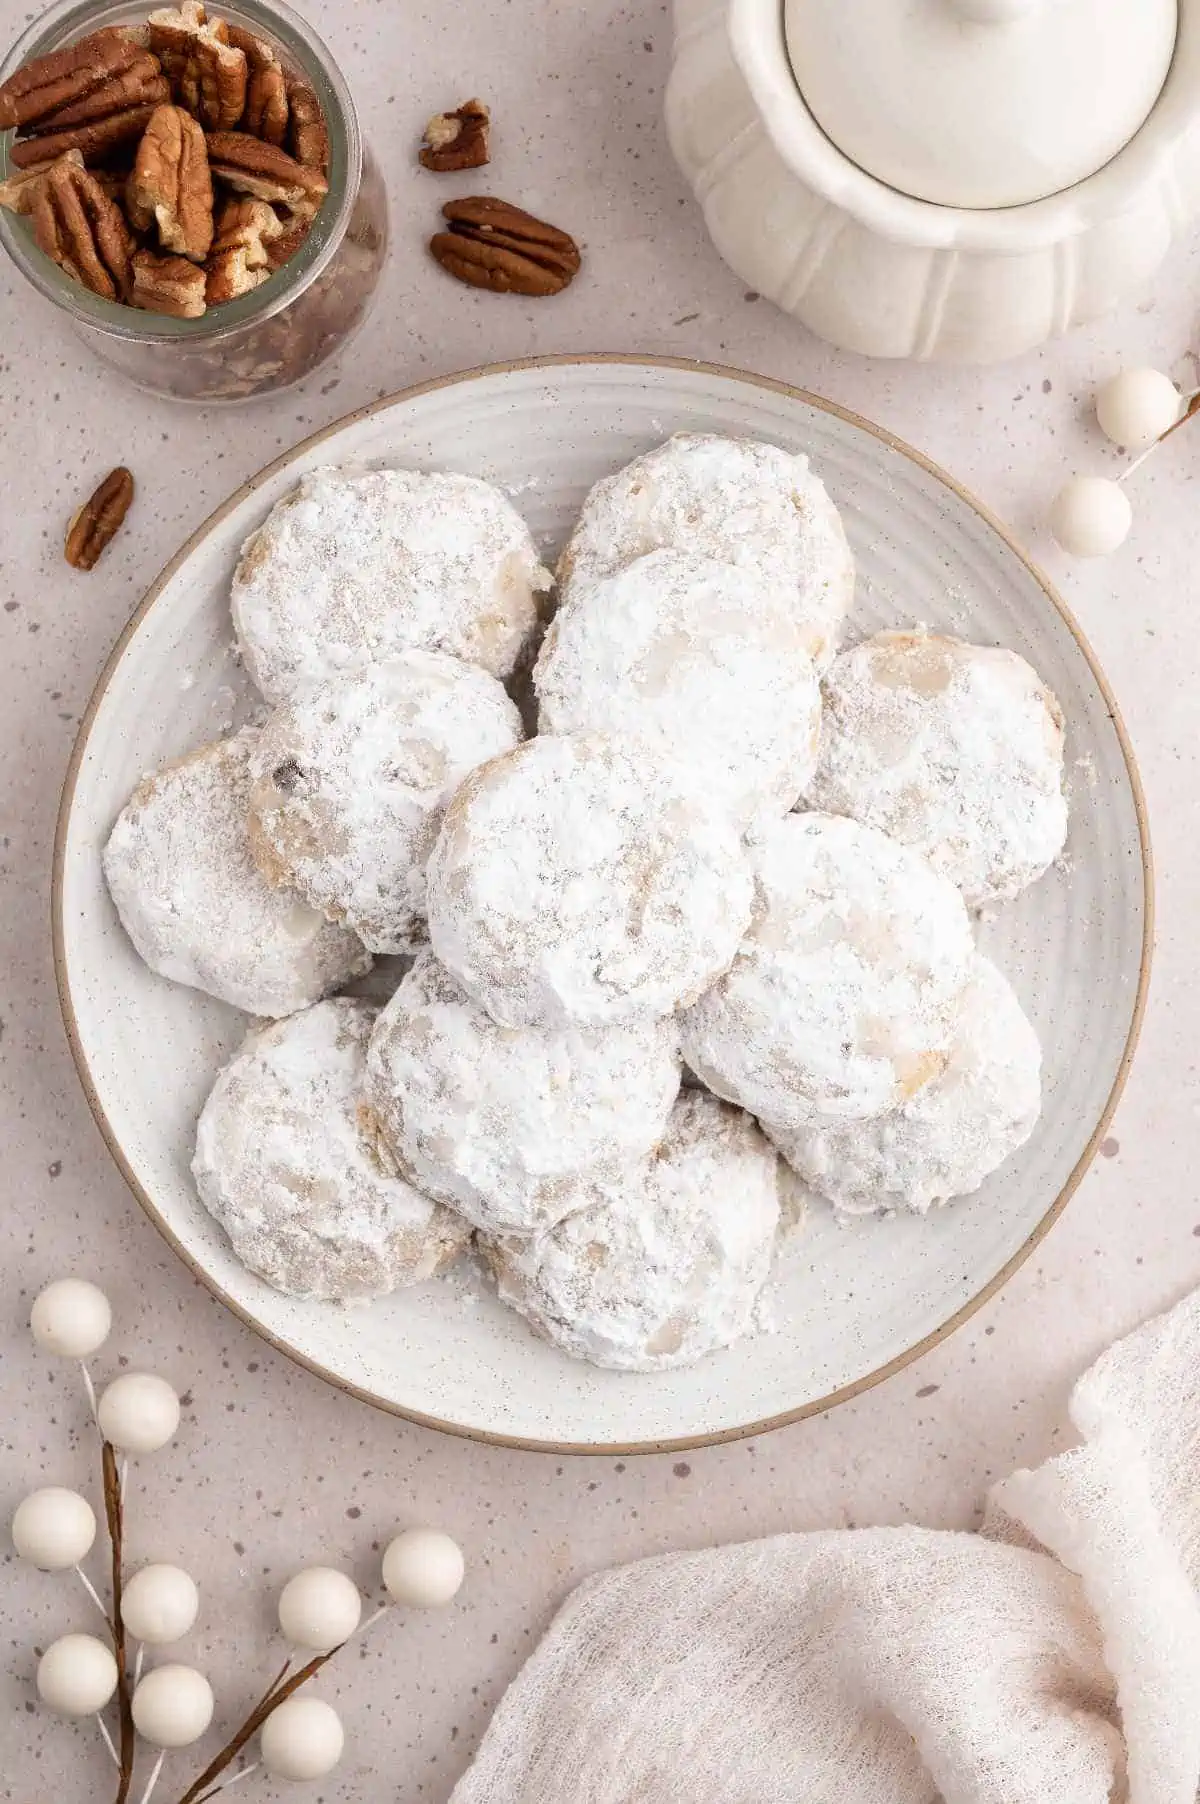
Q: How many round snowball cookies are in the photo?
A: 12